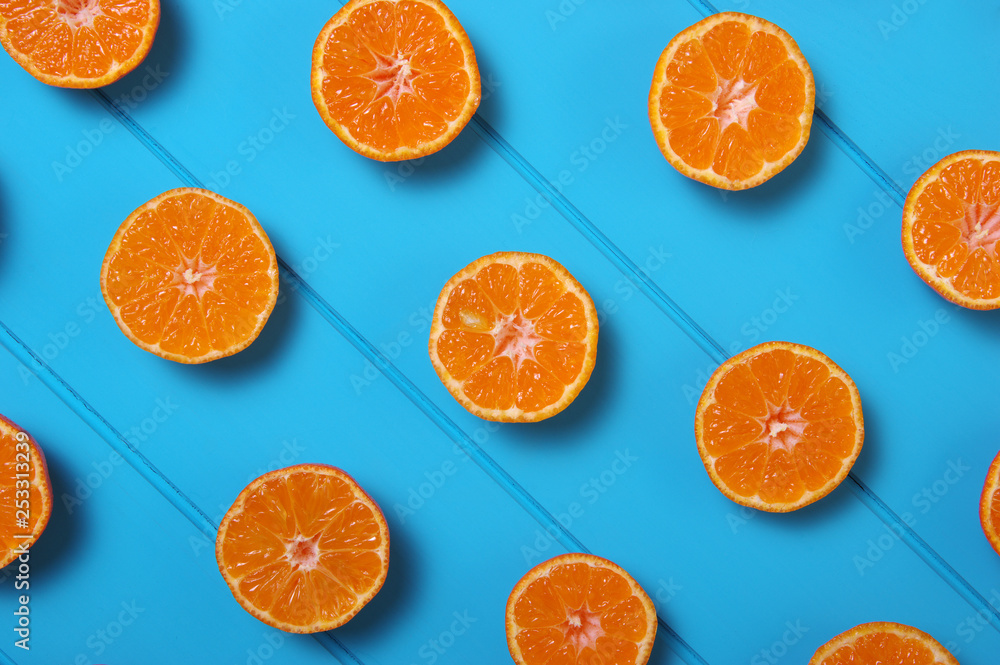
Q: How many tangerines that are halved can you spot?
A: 12